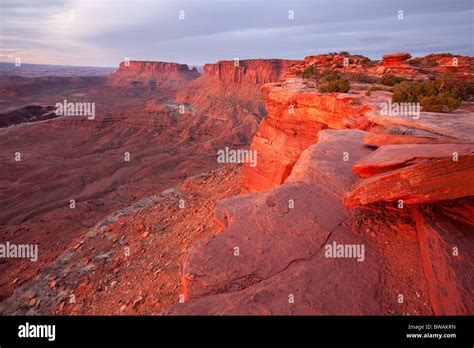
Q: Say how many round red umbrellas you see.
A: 0